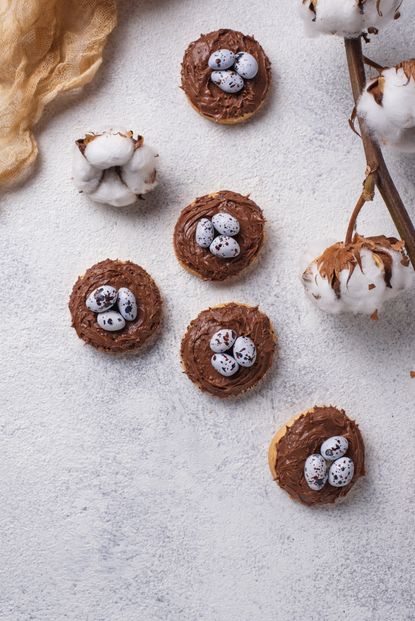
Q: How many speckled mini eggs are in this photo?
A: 15